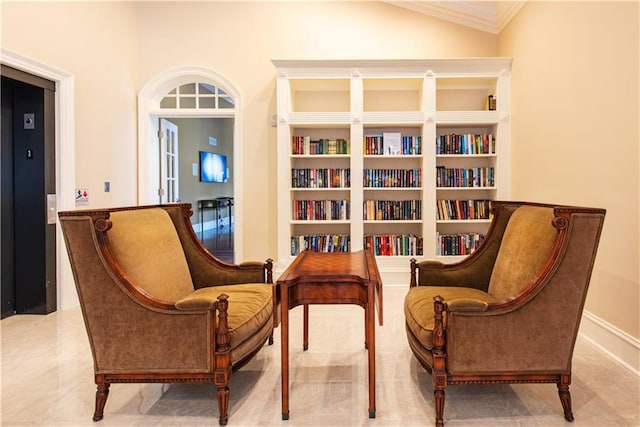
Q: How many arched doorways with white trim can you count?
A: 1